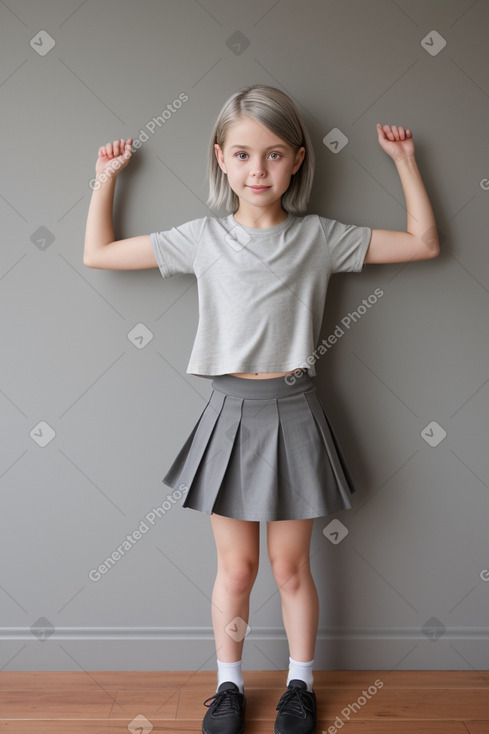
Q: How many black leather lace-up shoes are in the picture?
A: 2